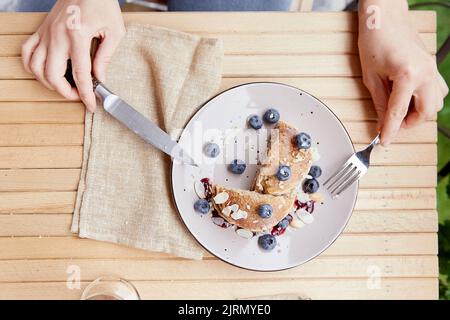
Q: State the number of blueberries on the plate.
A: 12